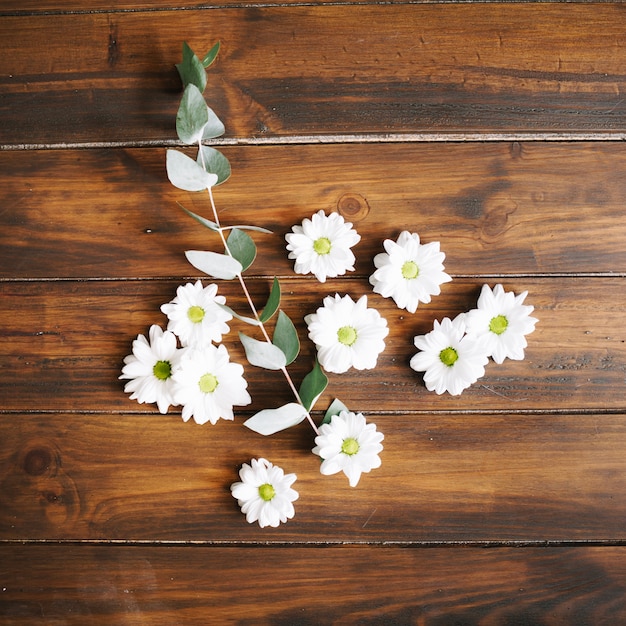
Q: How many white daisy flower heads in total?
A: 10